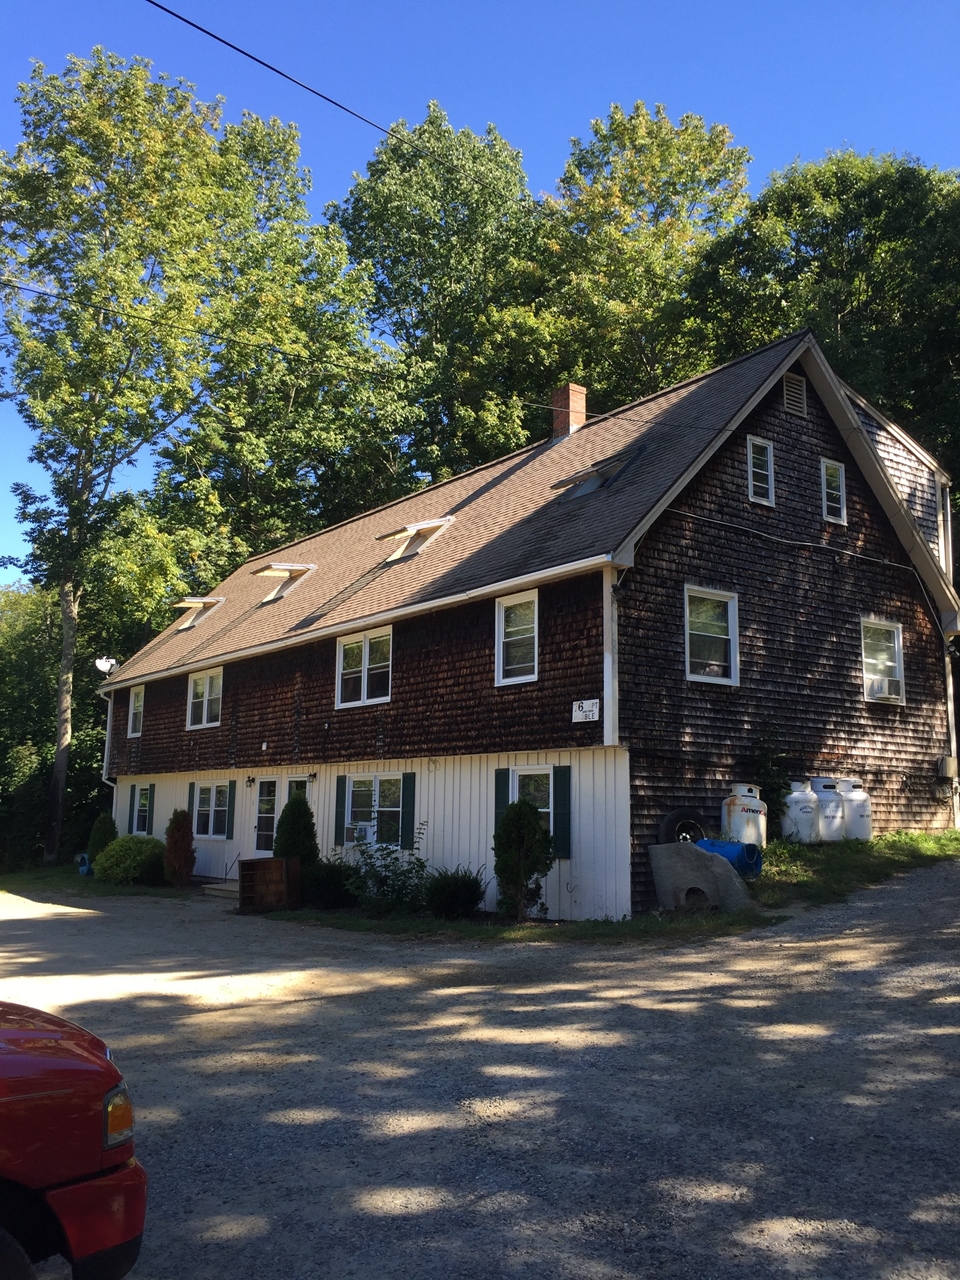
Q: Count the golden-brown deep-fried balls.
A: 0